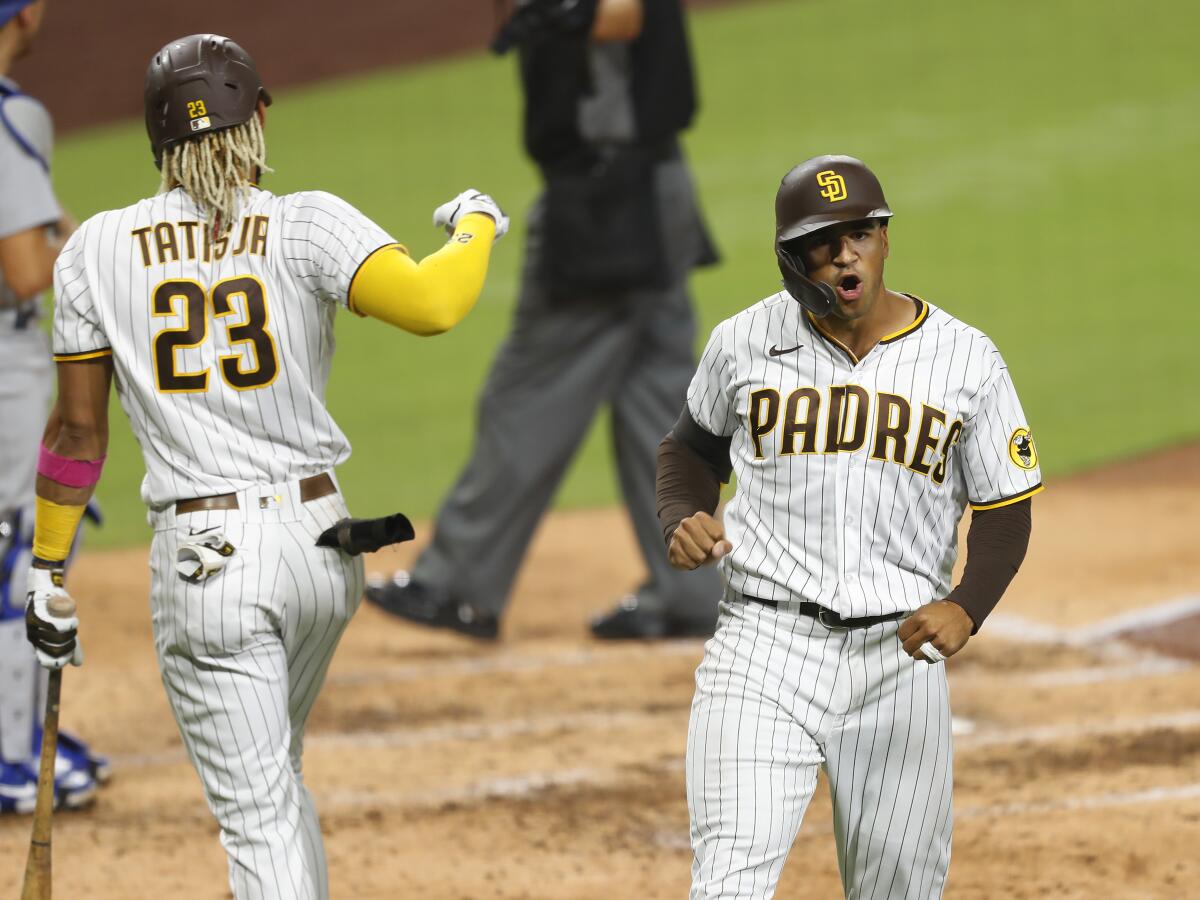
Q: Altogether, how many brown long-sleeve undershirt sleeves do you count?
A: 2